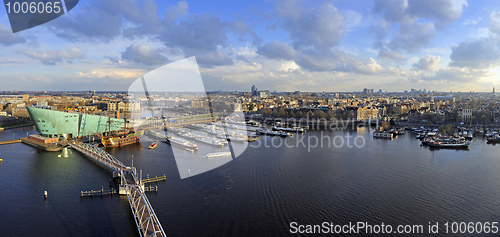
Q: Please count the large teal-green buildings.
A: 1